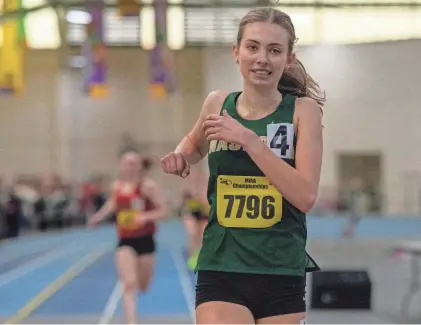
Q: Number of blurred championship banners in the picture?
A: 3